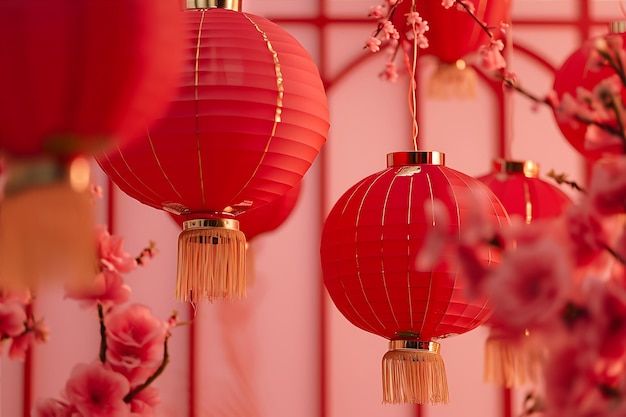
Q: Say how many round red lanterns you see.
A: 7